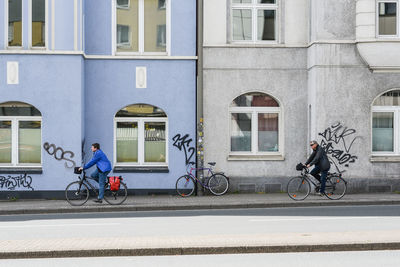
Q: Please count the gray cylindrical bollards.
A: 0